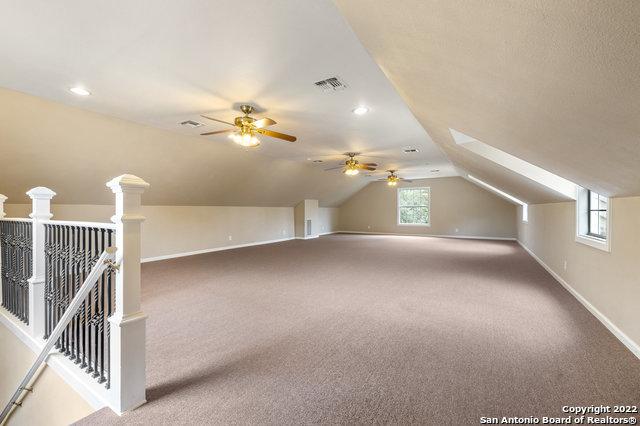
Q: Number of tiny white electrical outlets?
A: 6